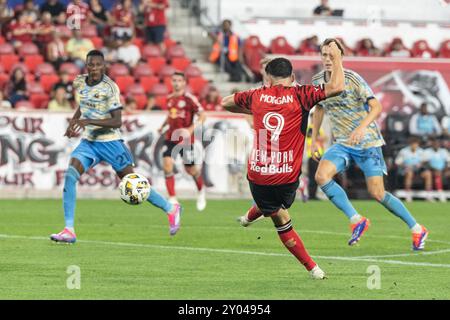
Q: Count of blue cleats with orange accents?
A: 2